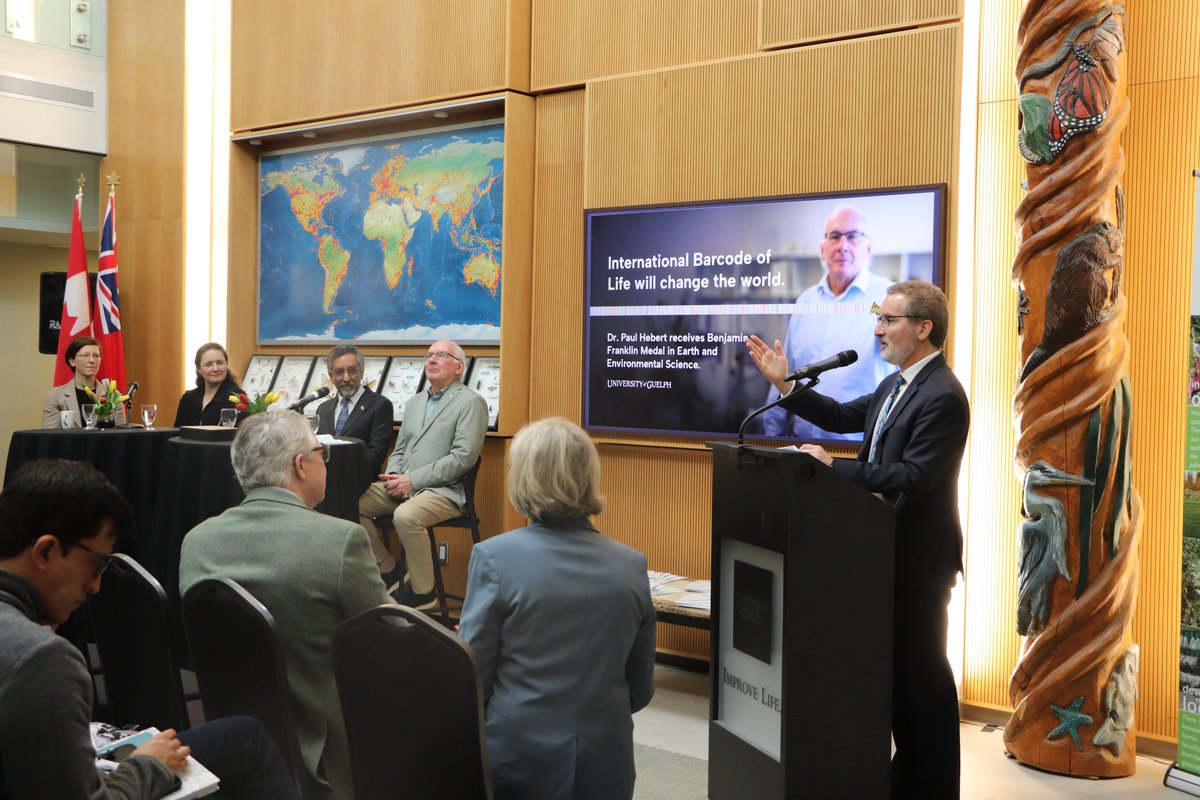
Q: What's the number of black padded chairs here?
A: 3